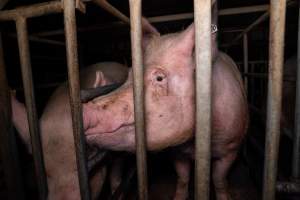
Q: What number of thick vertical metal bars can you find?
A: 5